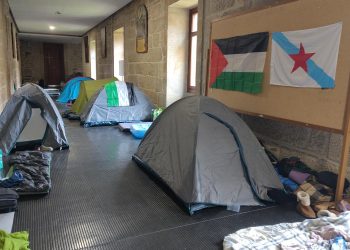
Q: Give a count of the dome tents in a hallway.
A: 5